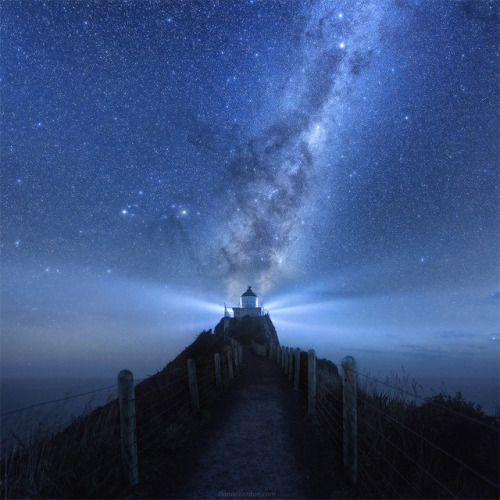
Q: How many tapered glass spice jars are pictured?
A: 0